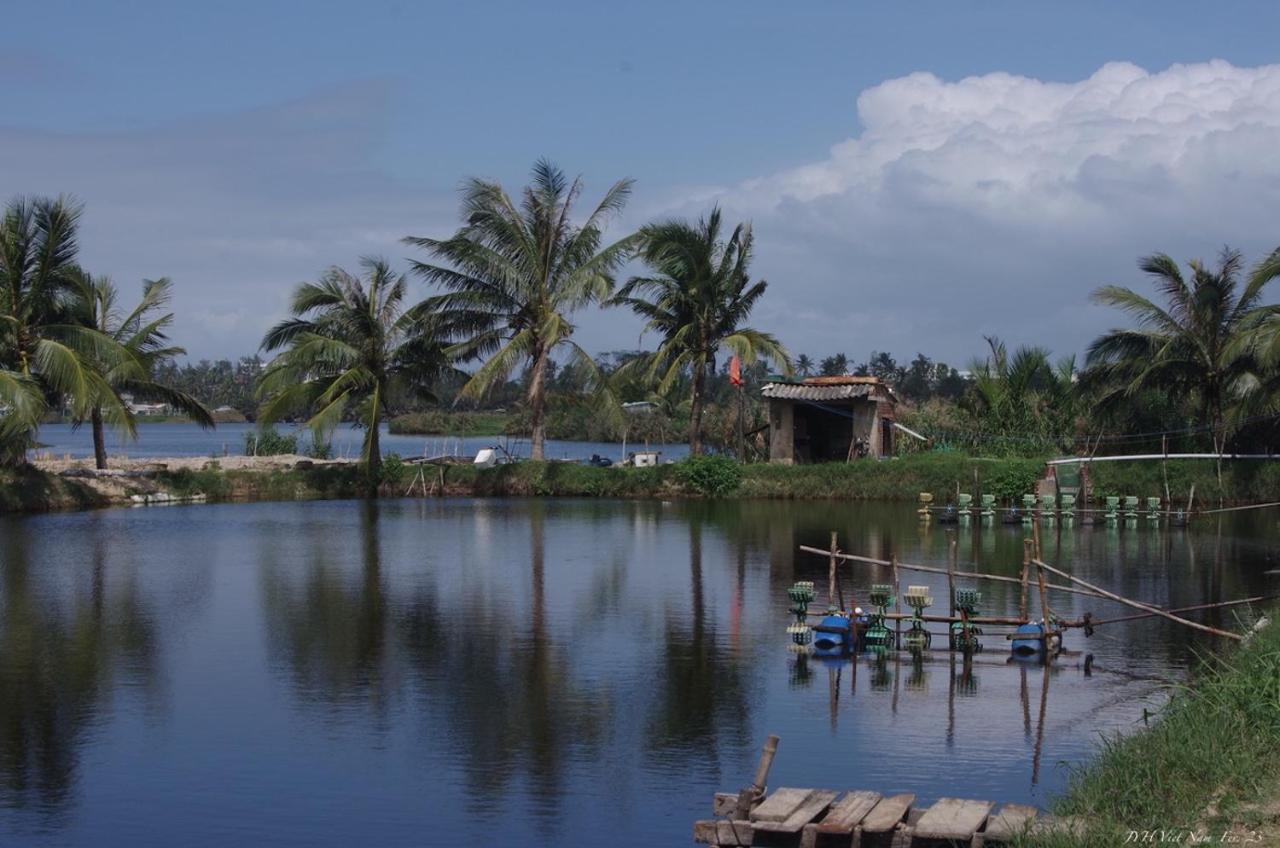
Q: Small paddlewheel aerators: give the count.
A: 13